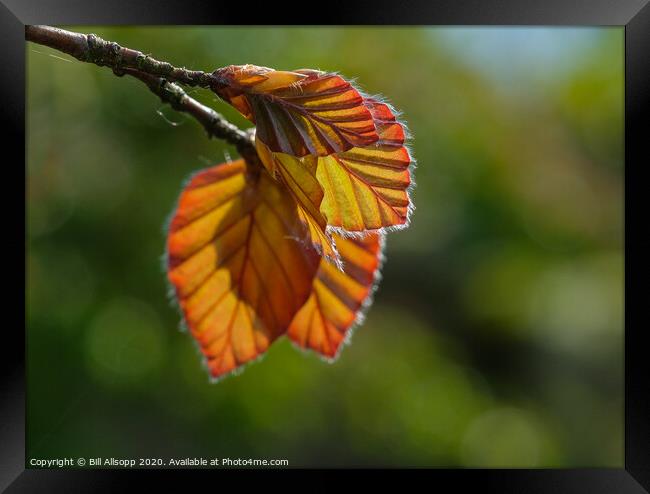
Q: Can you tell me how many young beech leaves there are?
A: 5